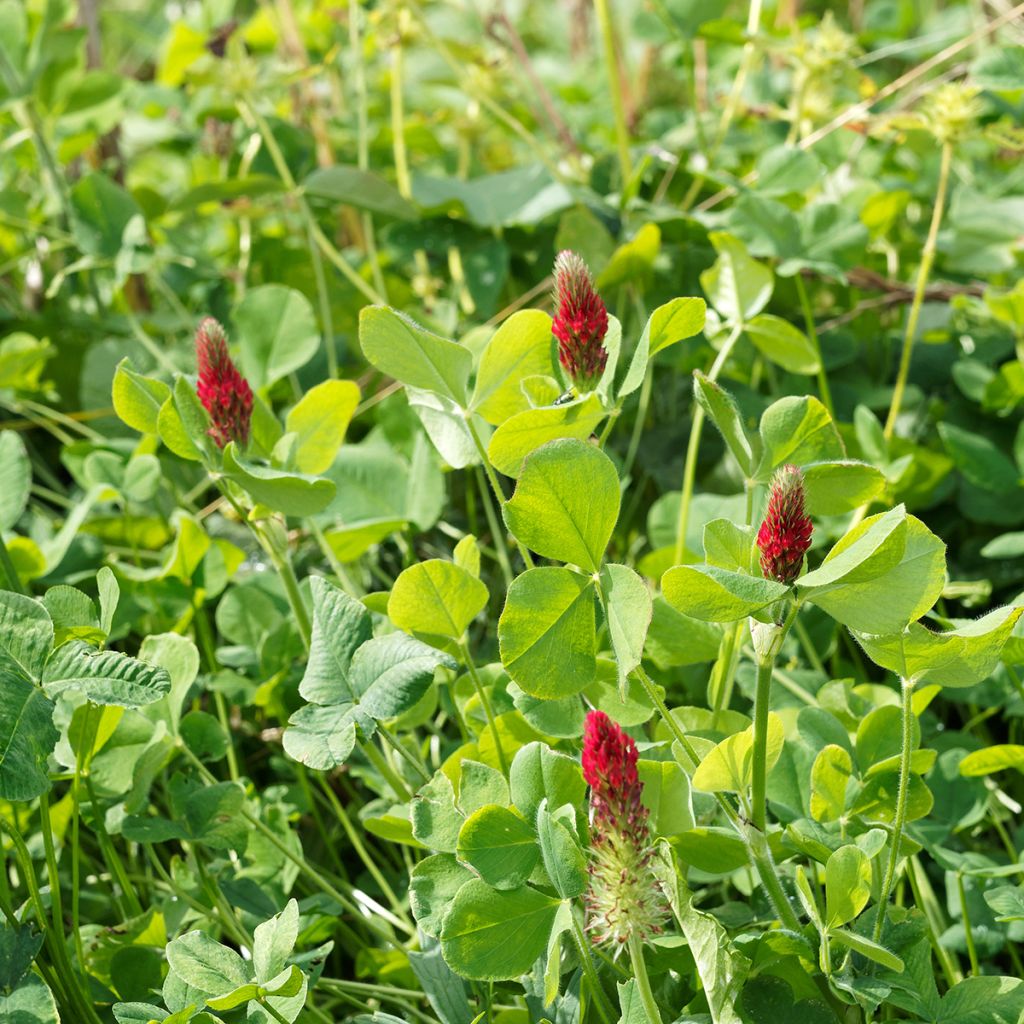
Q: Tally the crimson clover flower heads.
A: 4